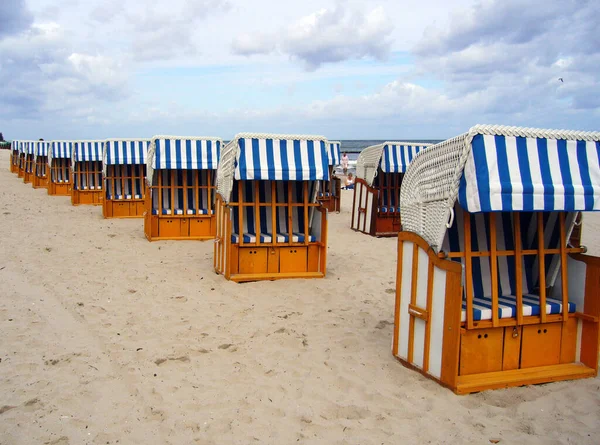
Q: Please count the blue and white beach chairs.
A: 12